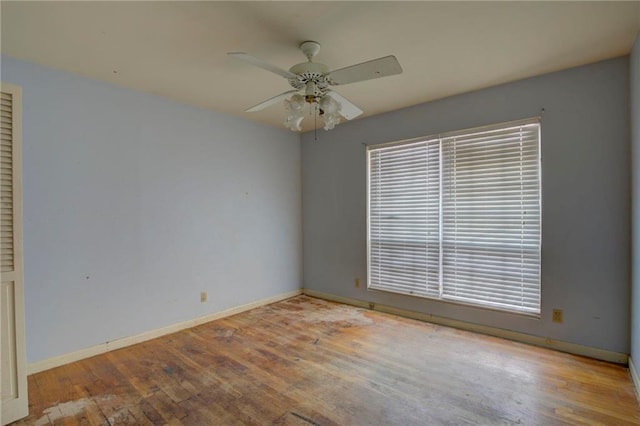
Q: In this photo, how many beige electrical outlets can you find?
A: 3